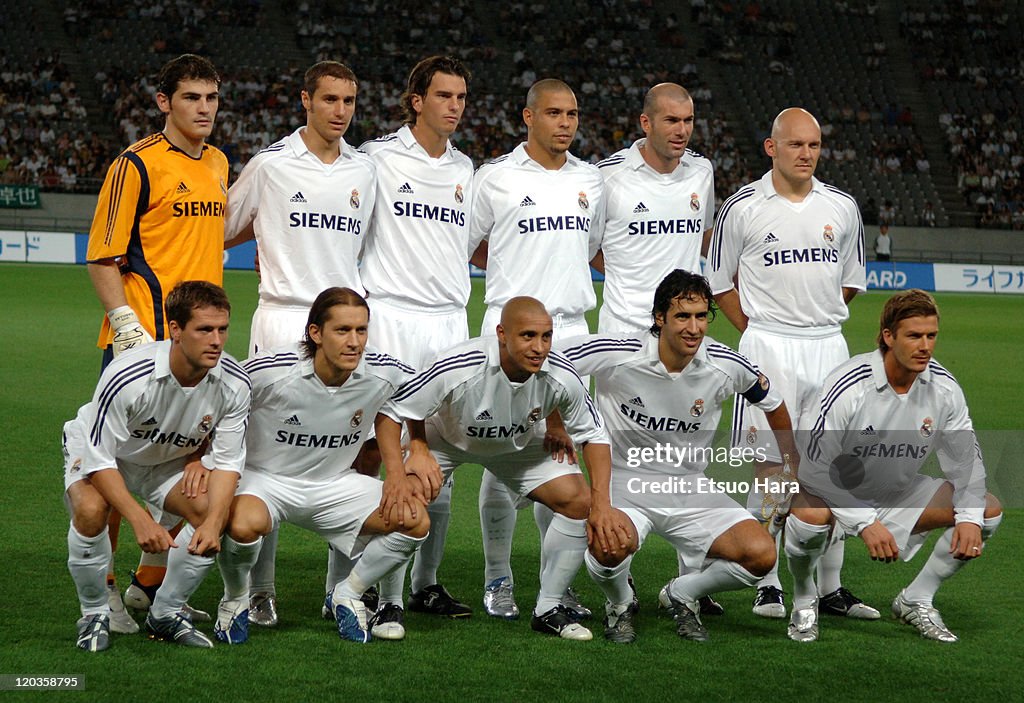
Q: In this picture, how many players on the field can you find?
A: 11